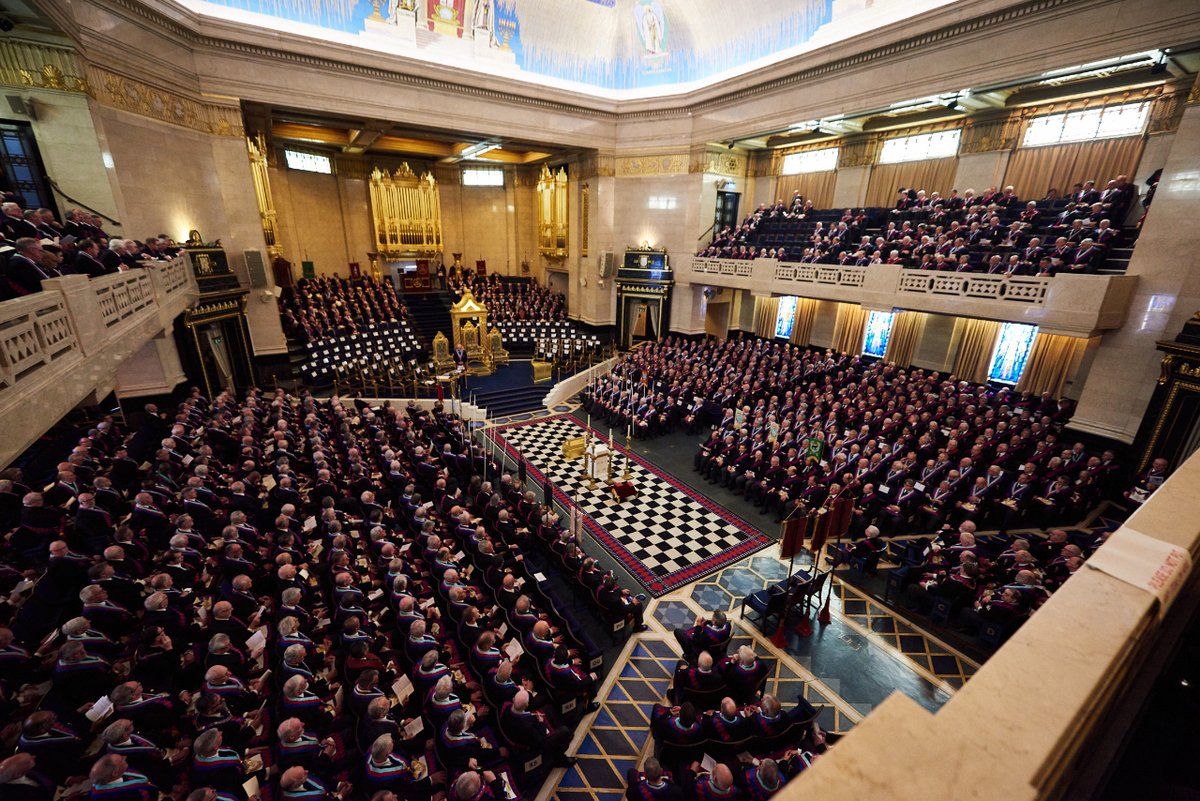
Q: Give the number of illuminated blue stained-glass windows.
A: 3